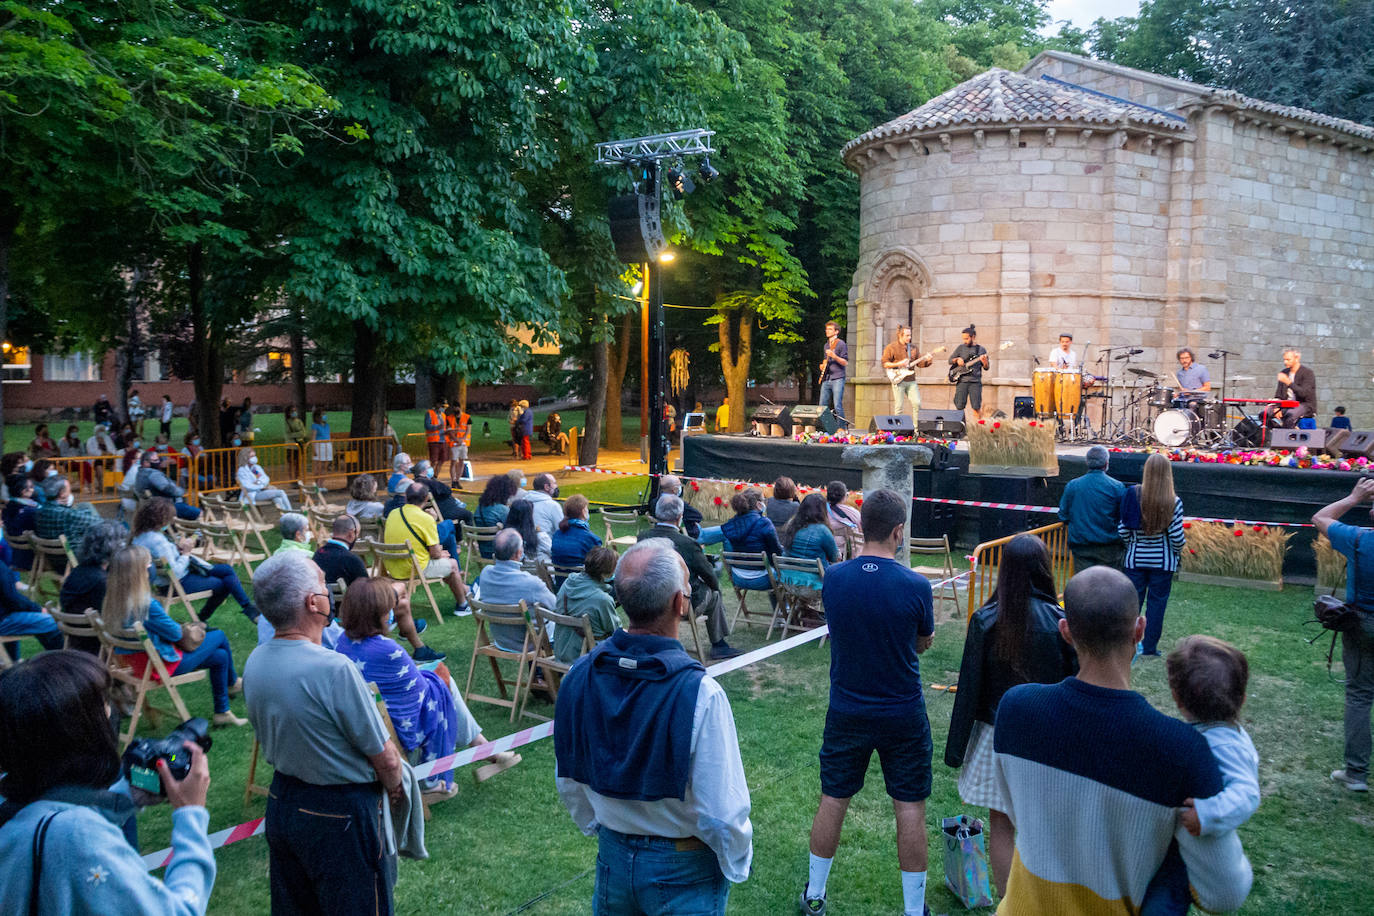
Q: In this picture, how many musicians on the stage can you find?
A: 6